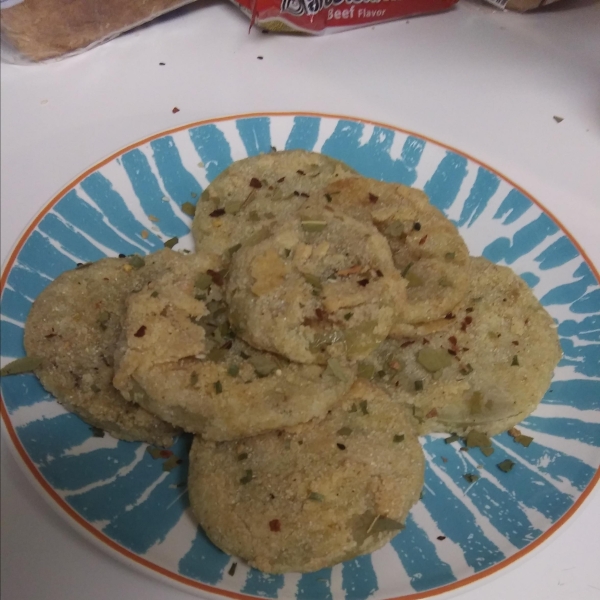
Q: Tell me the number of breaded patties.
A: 7